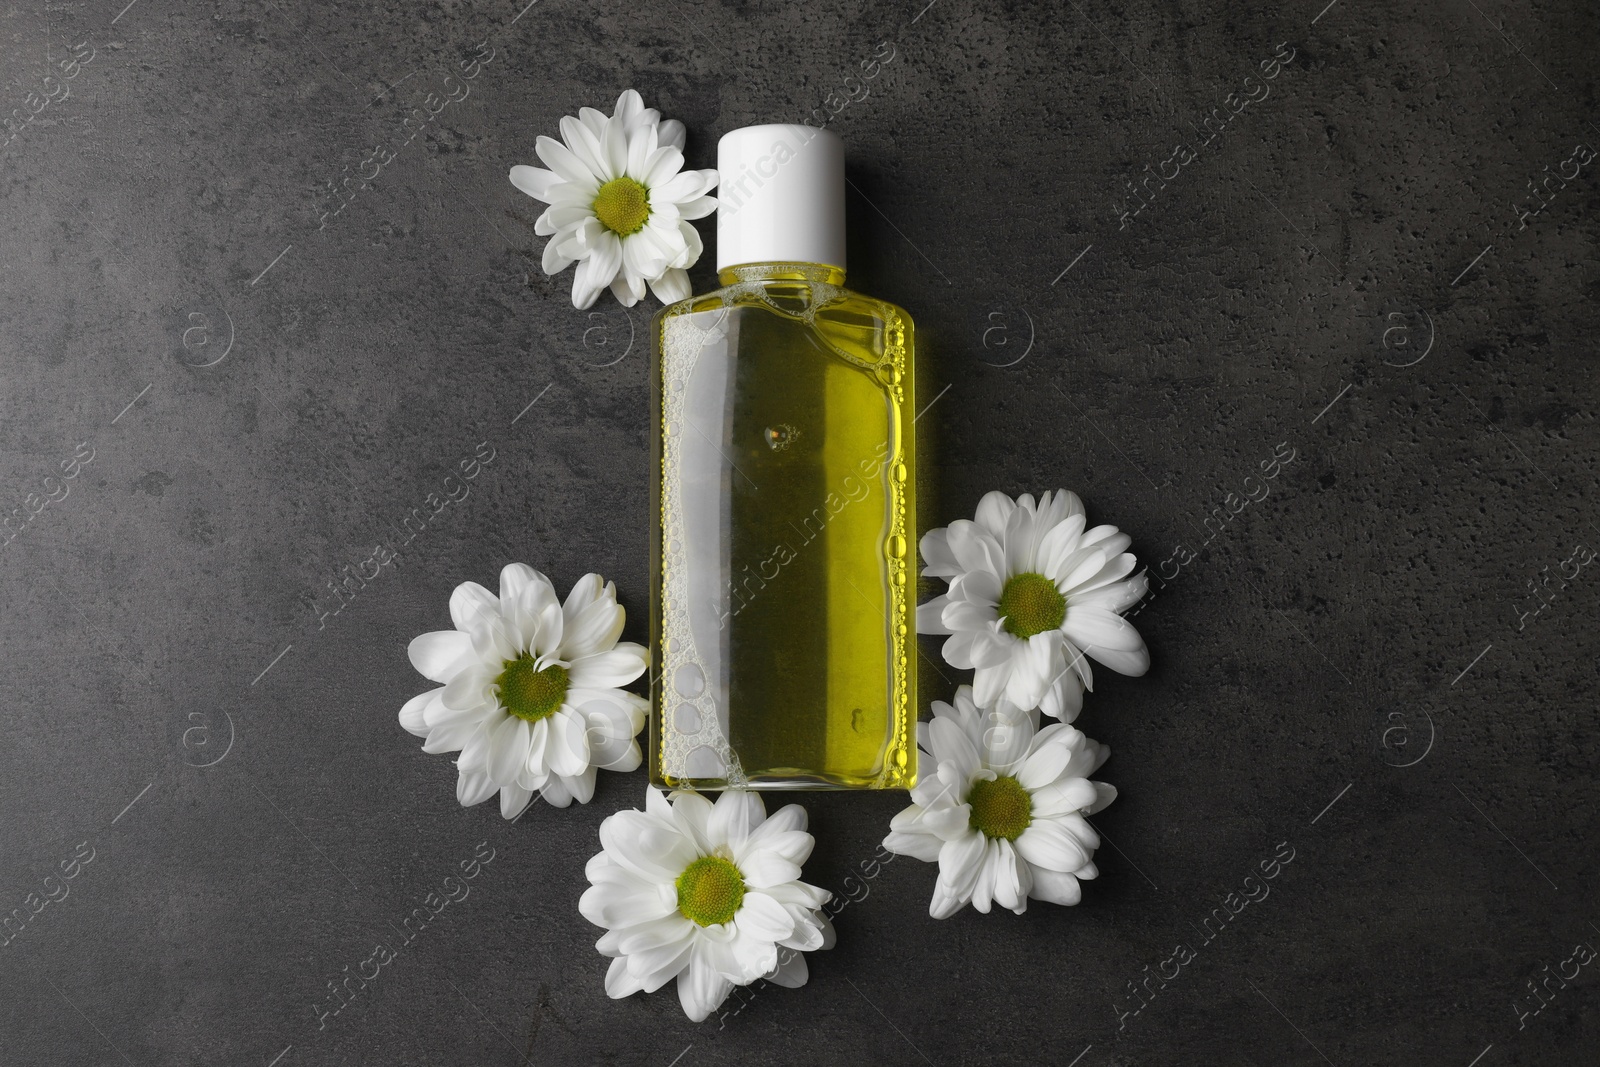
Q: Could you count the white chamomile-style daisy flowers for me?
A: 5